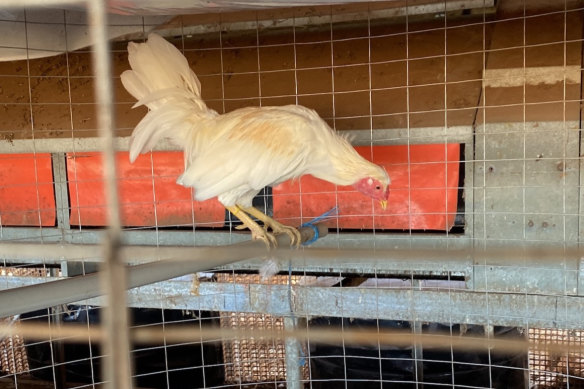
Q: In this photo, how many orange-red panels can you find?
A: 3